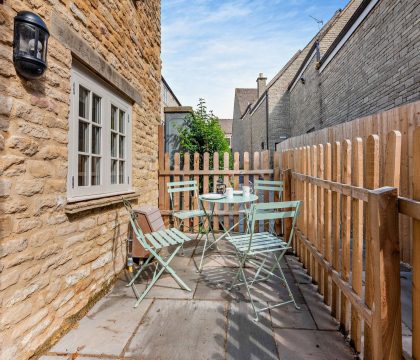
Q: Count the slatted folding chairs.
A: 4